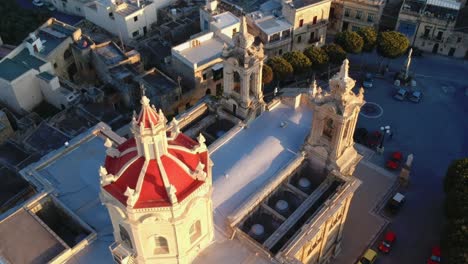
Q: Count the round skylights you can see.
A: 3